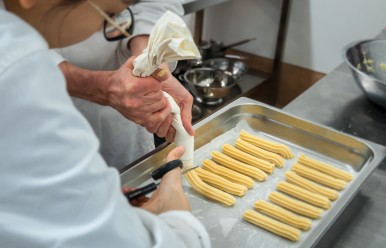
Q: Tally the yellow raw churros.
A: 14